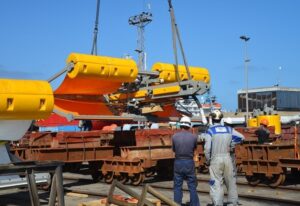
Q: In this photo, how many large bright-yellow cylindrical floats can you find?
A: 3